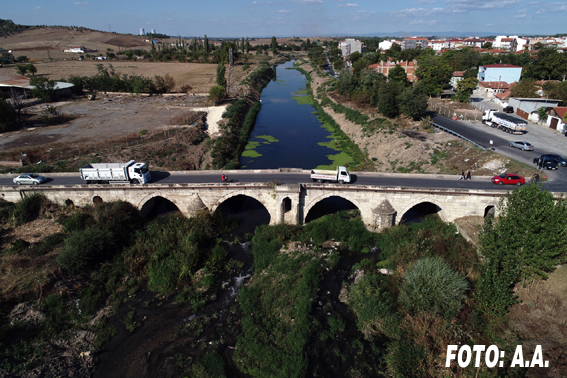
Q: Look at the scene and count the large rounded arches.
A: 4